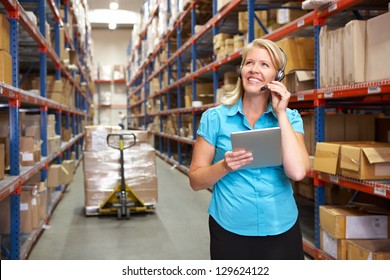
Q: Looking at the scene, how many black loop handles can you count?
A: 1